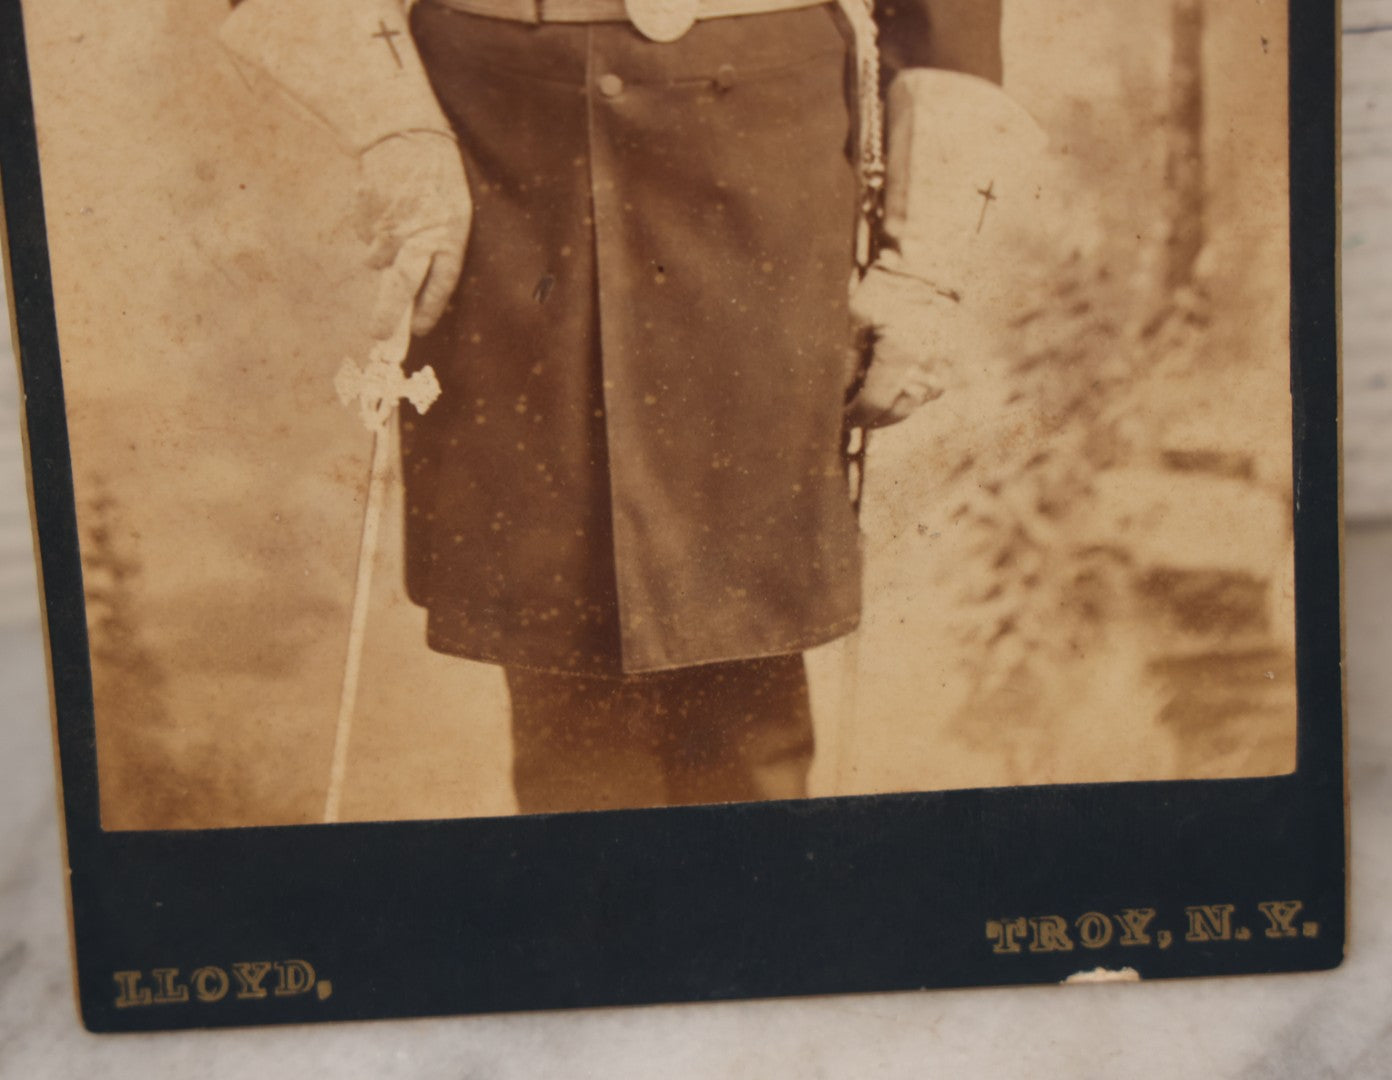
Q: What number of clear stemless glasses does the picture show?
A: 0